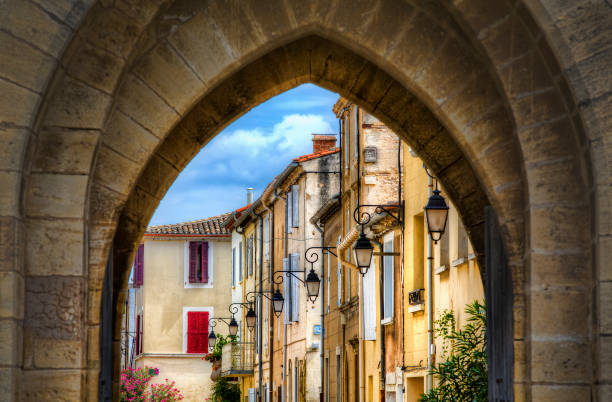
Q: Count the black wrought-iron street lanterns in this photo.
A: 7